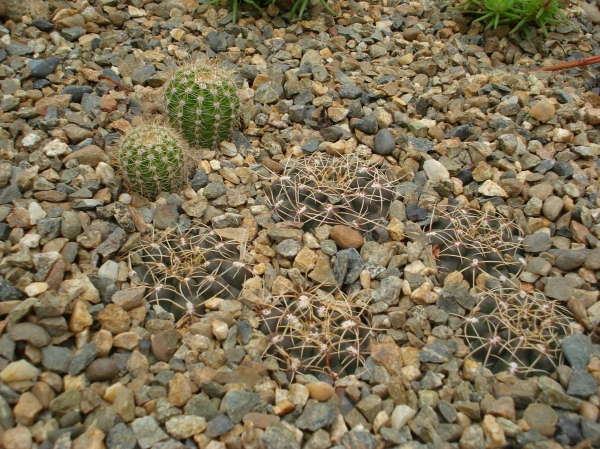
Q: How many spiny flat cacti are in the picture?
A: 5